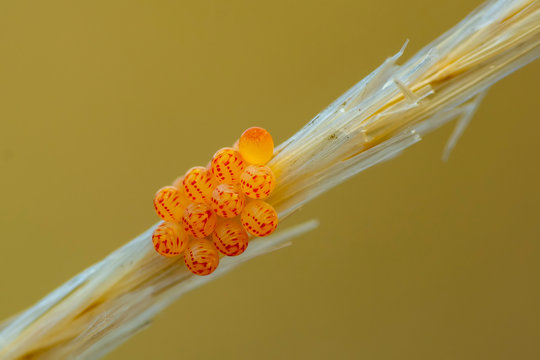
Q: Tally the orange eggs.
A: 11